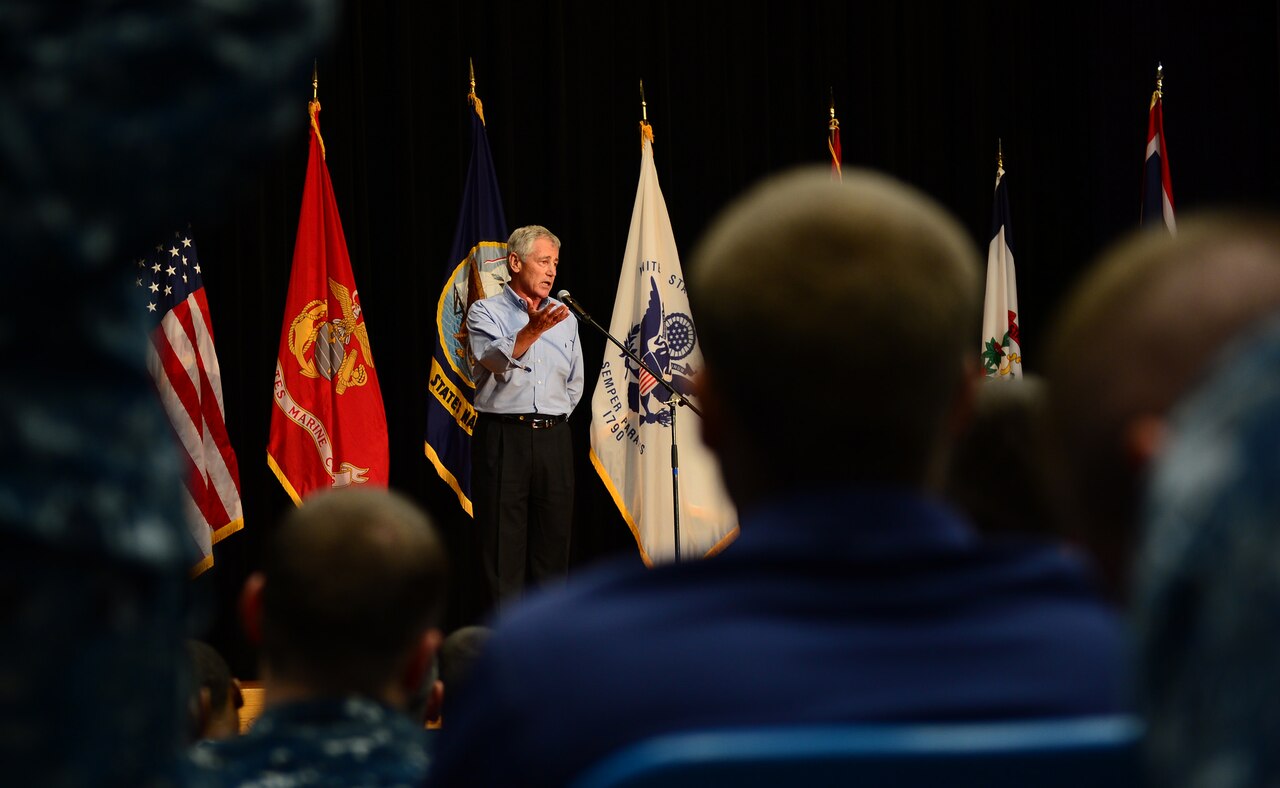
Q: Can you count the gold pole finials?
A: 6